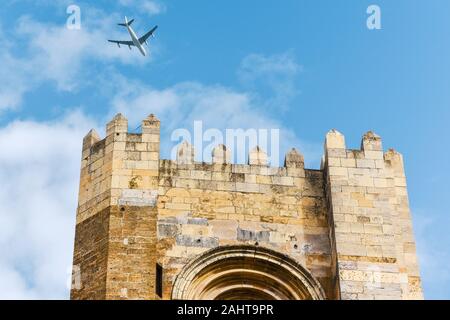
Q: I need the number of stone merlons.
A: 10